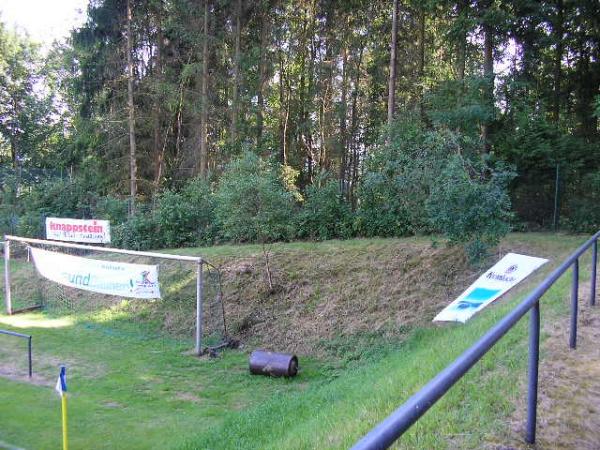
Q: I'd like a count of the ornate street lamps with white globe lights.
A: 0